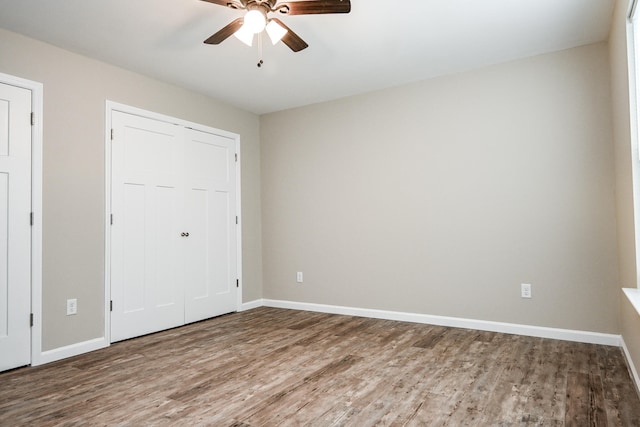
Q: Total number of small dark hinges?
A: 9